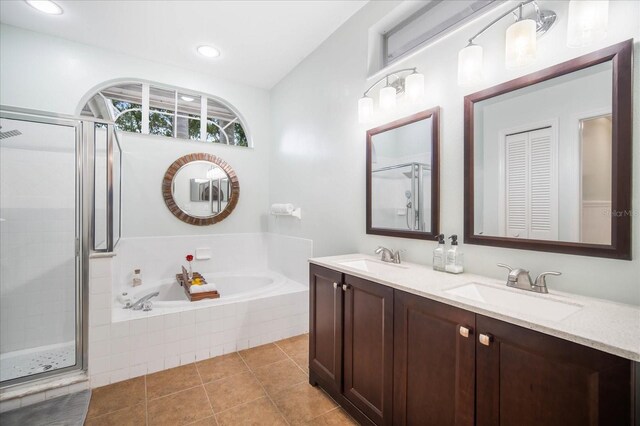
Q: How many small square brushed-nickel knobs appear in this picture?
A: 4